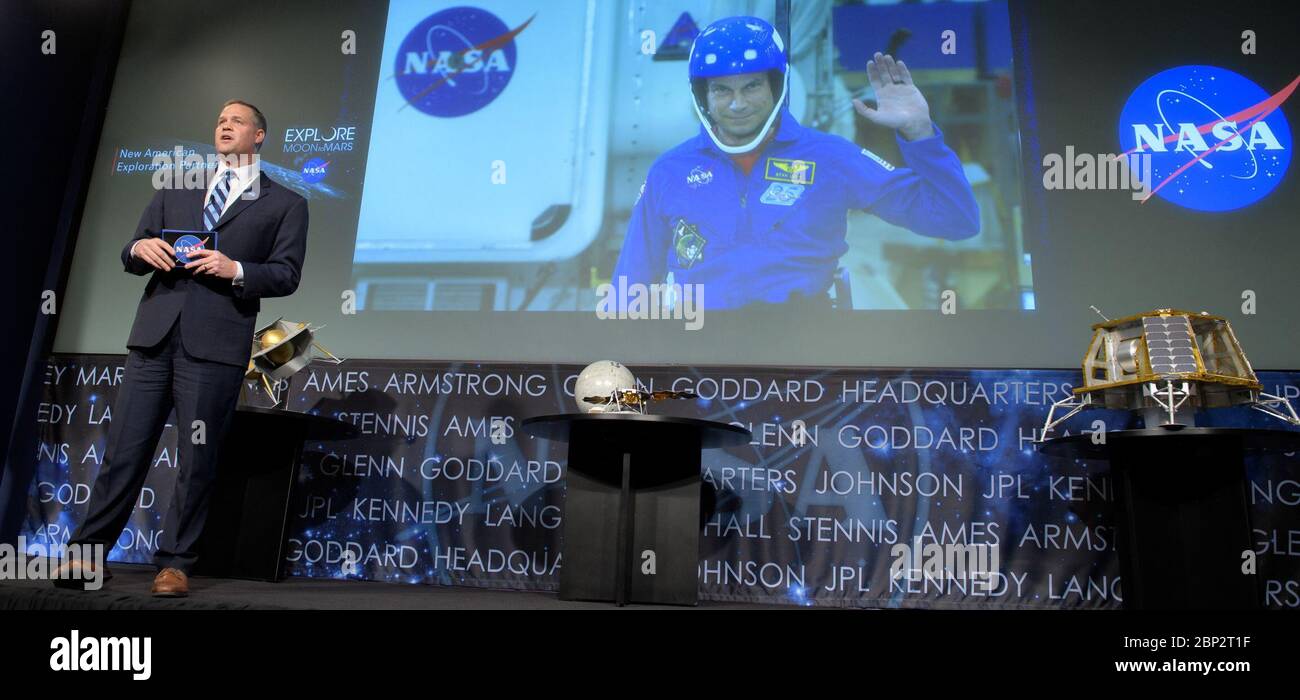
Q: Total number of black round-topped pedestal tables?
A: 3